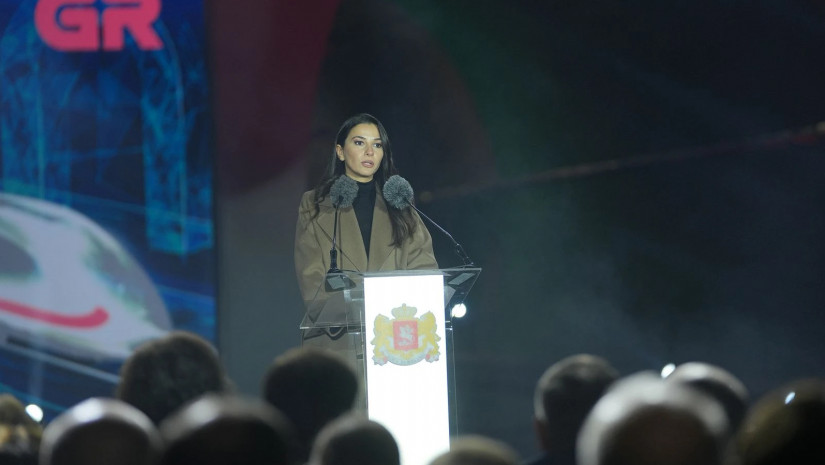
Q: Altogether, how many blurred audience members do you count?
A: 11